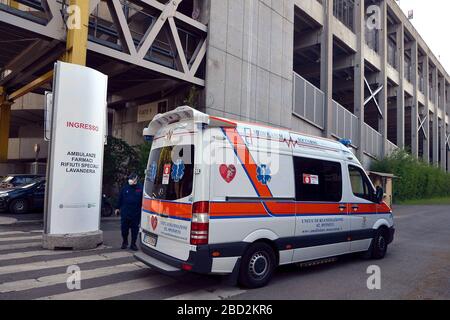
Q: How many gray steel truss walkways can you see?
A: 1